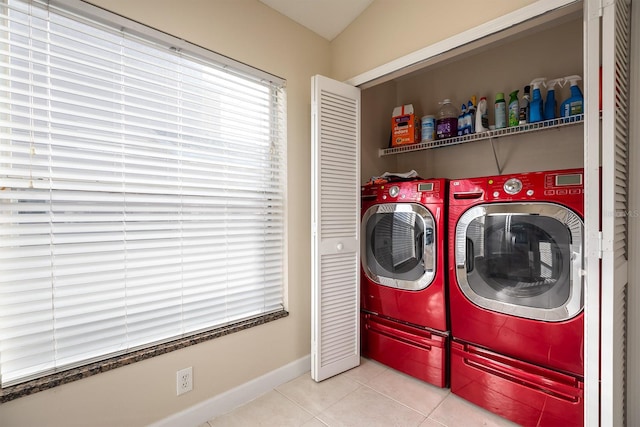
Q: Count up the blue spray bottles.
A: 3